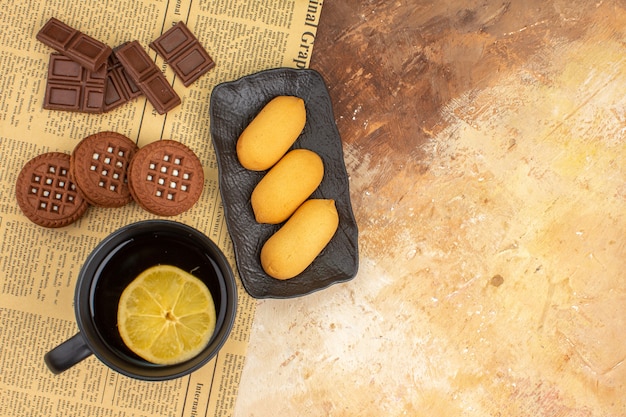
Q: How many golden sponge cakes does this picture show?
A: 3